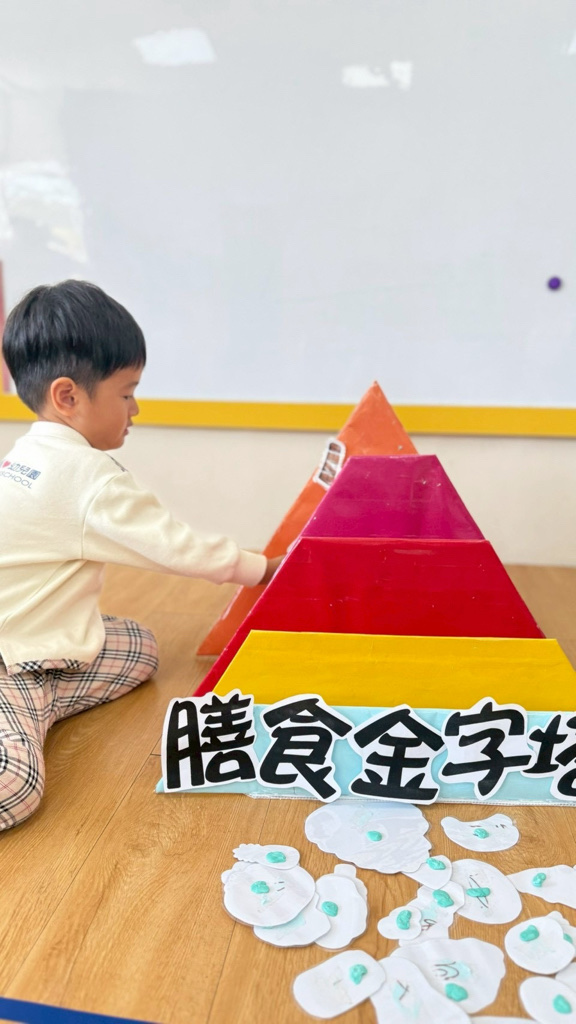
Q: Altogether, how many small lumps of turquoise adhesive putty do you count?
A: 15